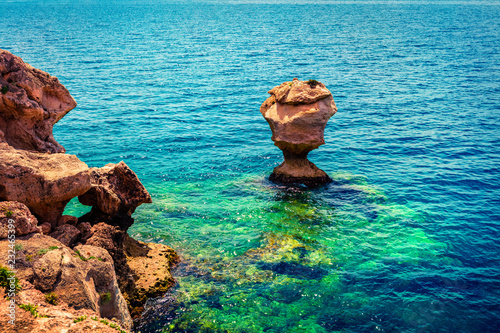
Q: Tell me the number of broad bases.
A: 1